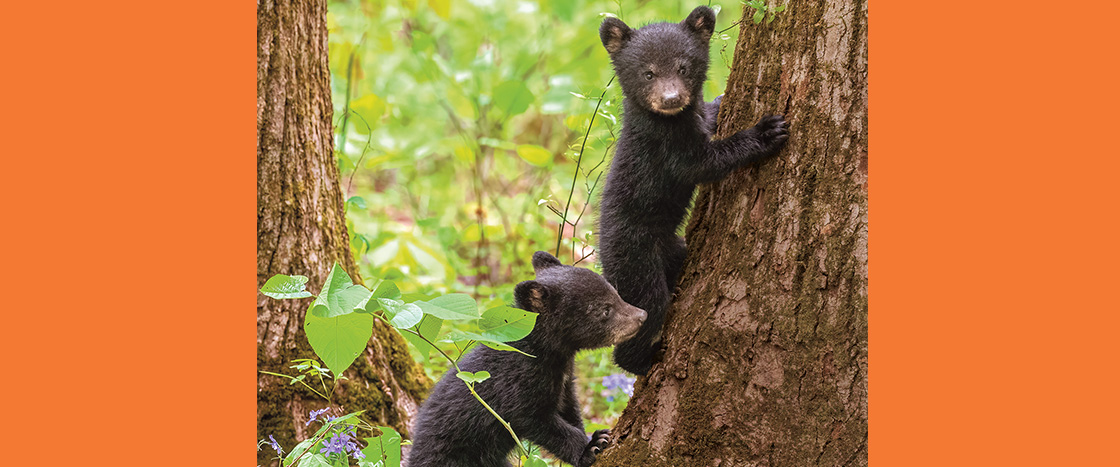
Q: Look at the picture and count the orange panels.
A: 2